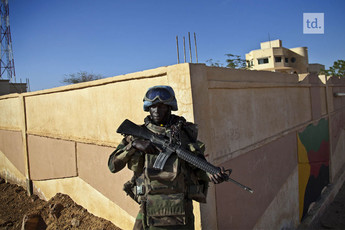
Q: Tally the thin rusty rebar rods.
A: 4